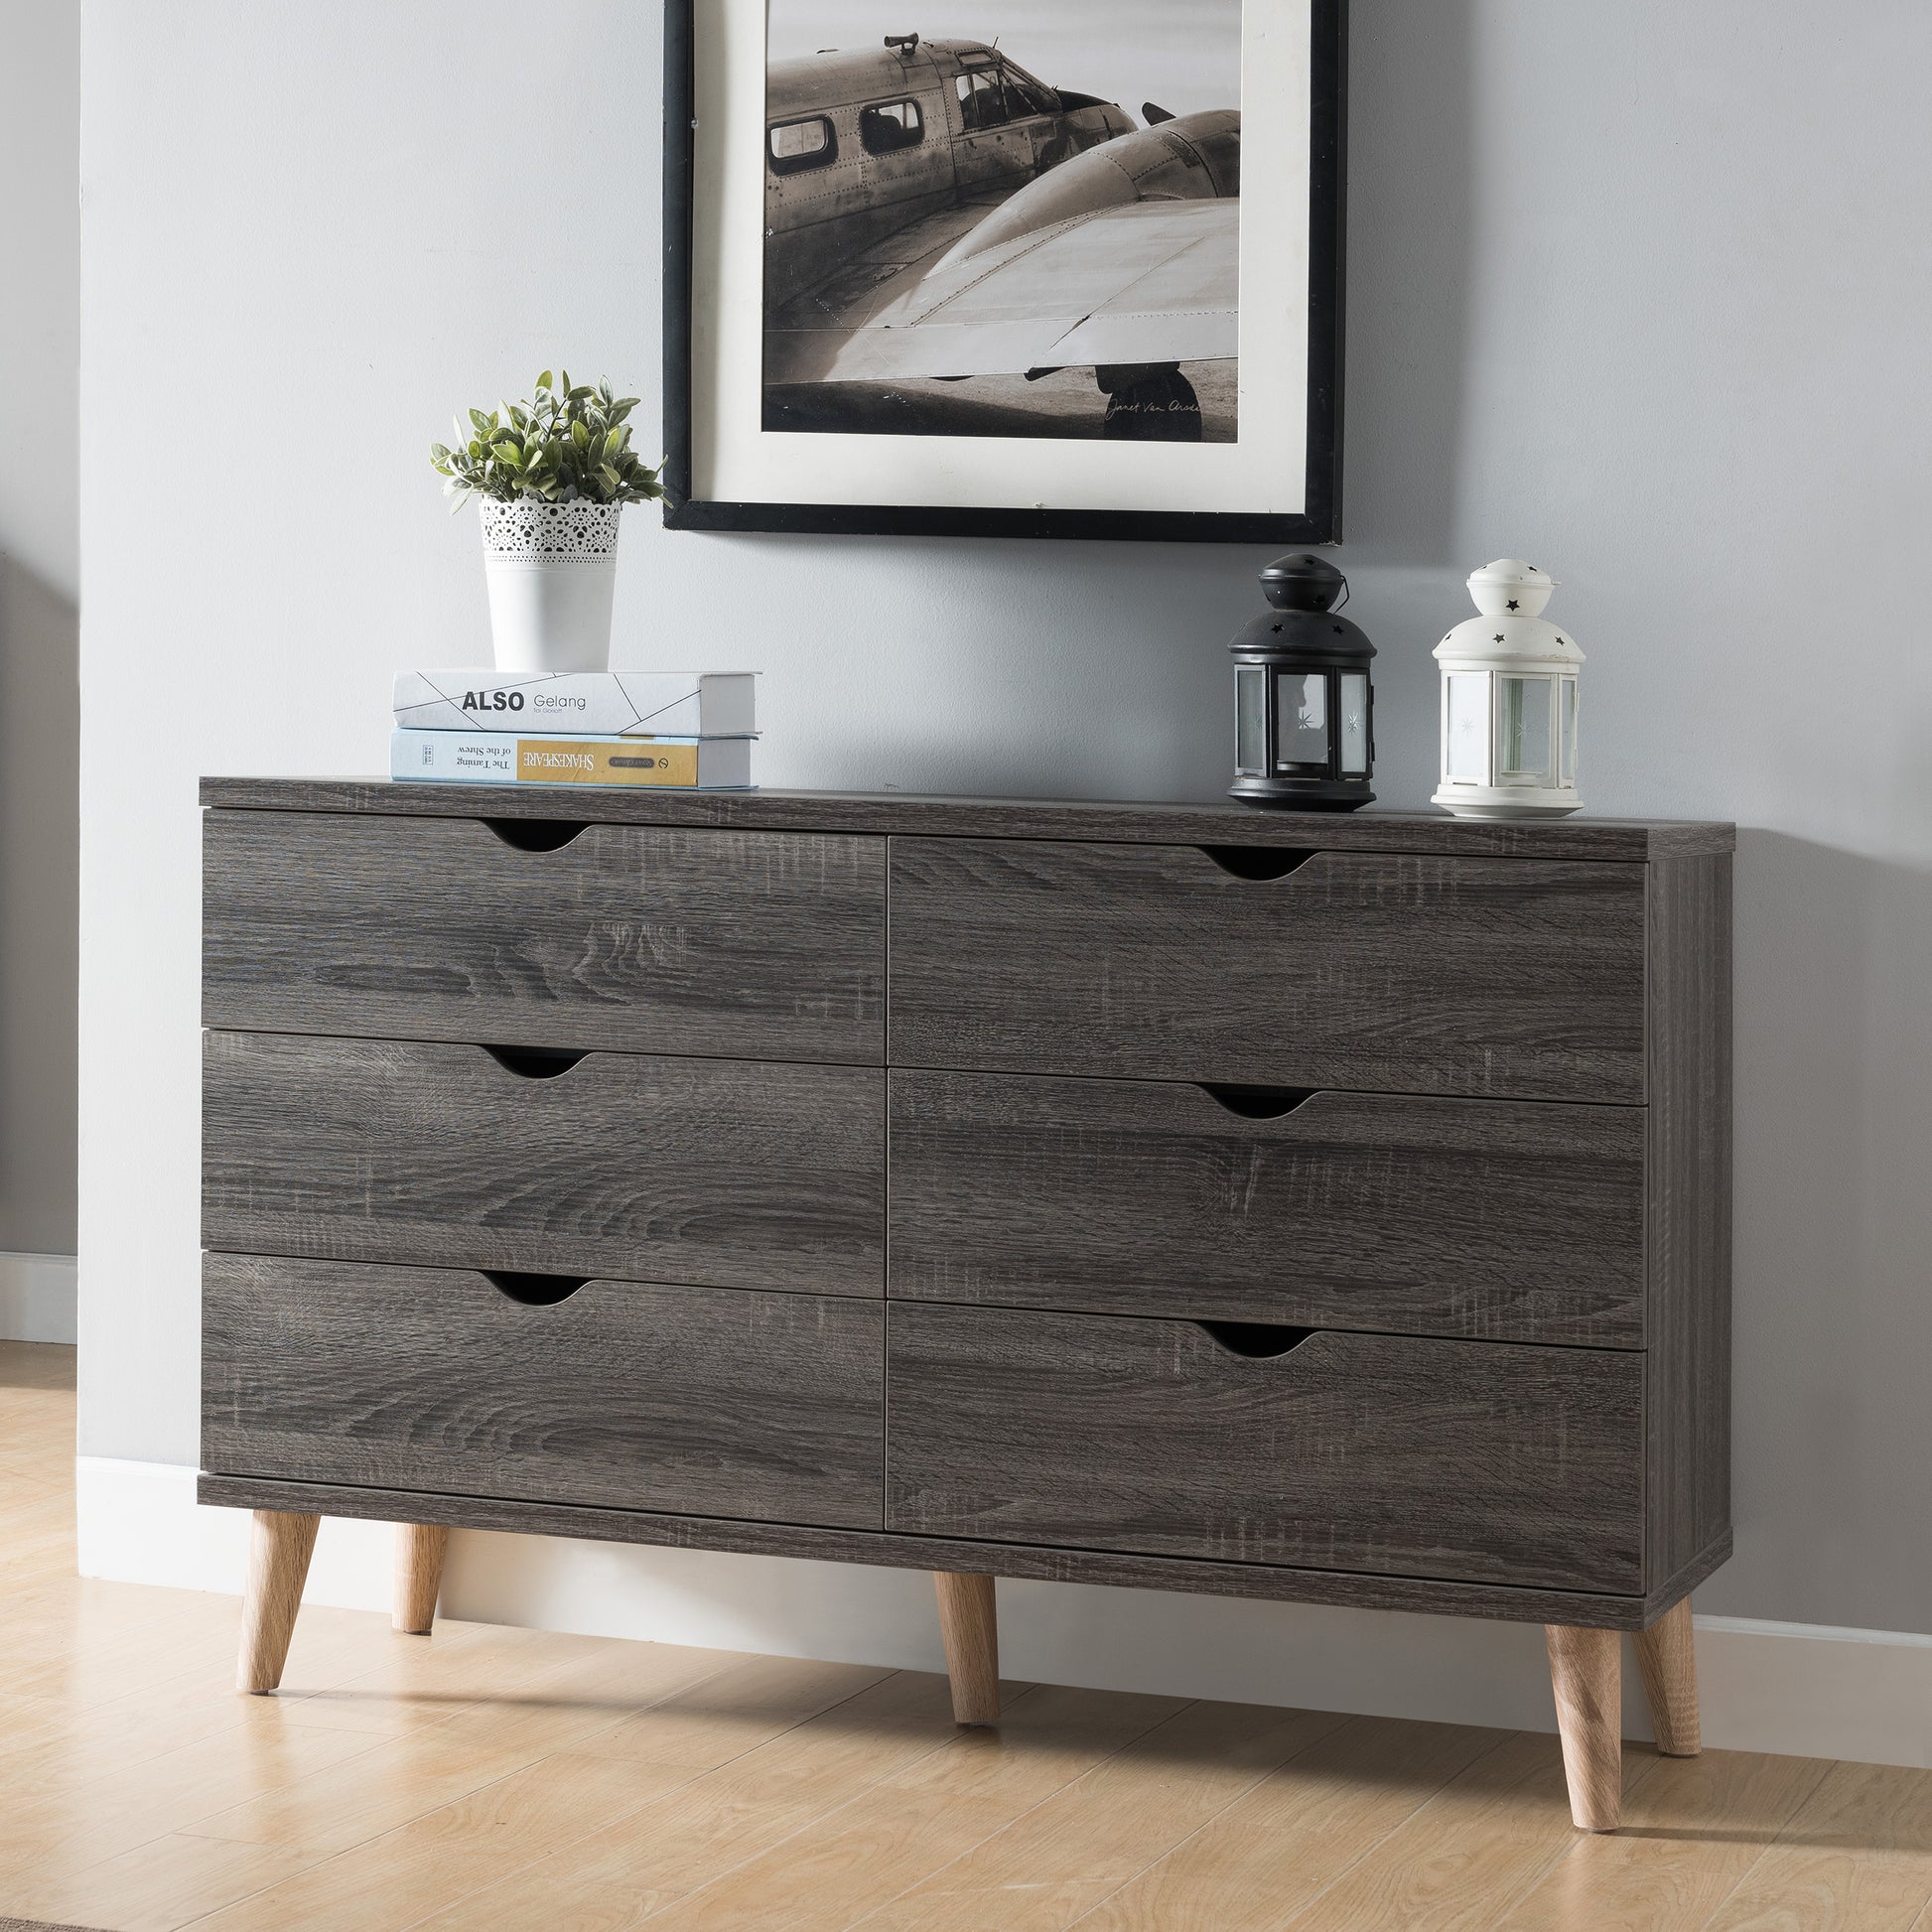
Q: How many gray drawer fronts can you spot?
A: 6